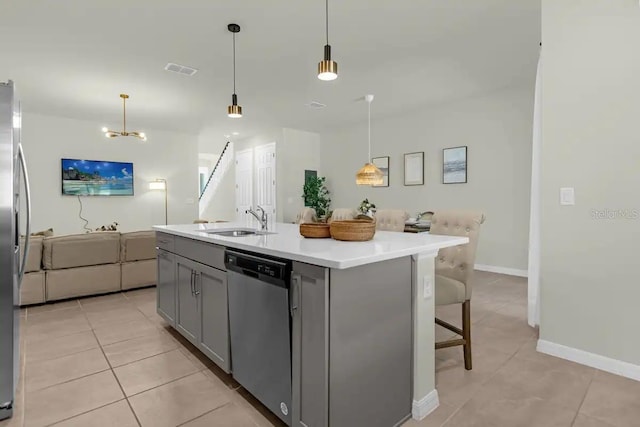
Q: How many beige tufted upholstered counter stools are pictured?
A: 4